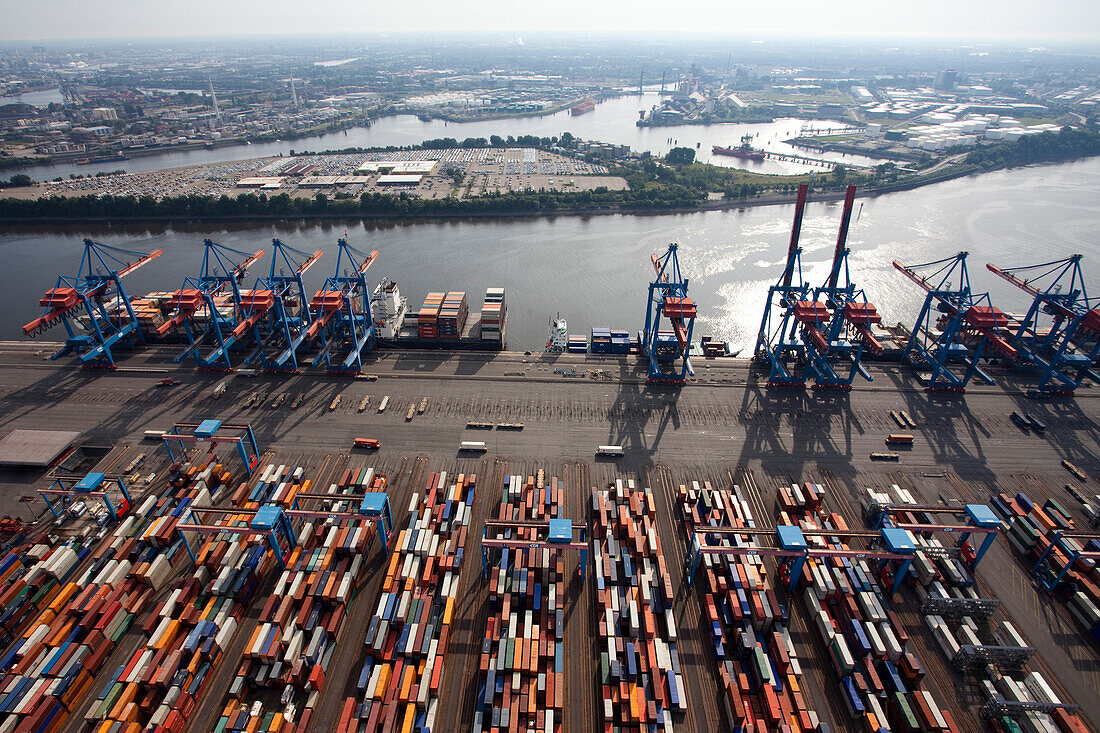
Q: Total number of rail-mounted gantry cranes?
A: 9